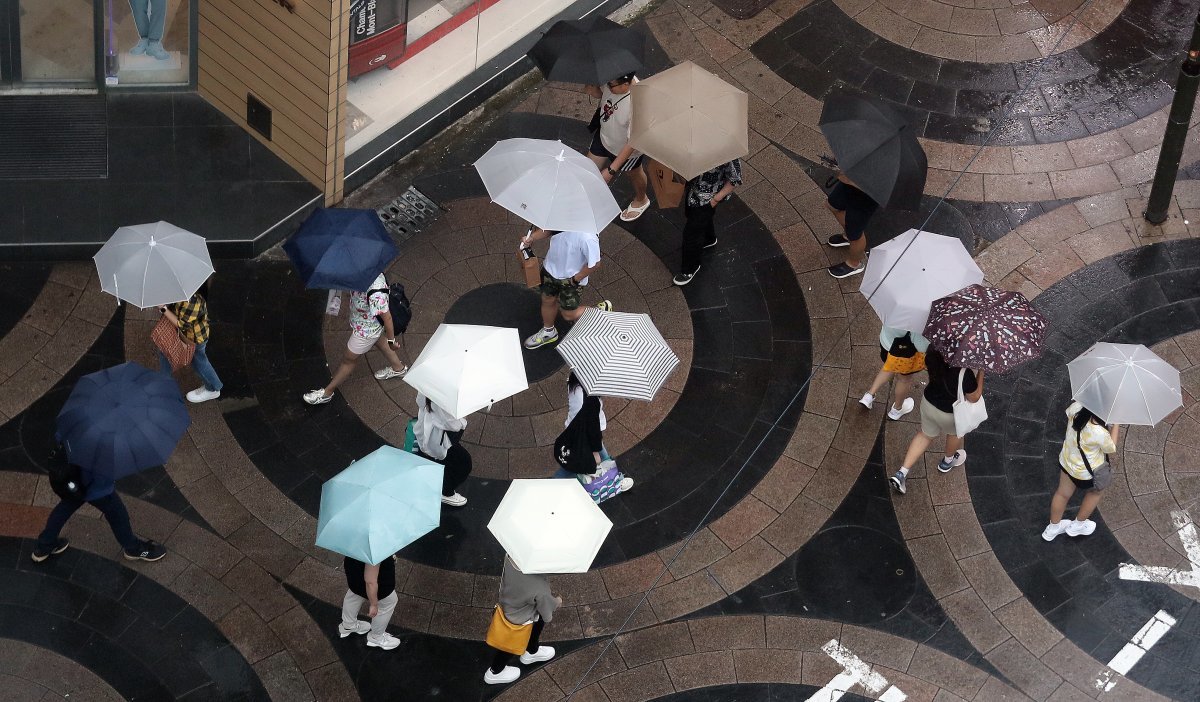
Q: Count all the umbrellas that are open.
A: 14